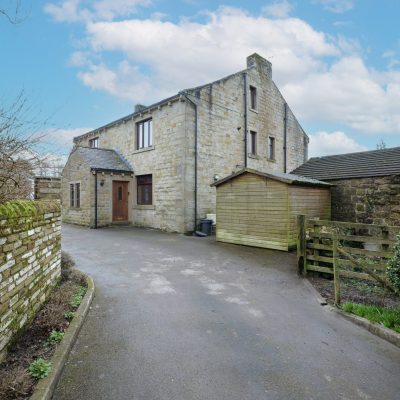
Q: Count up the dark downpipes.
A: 4